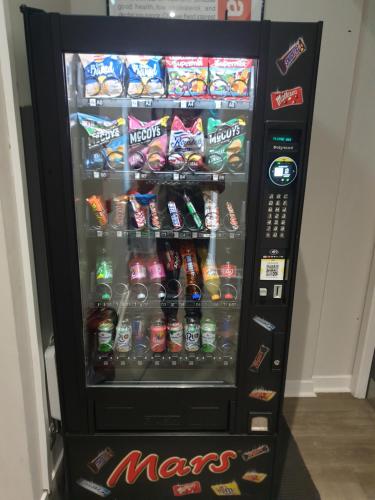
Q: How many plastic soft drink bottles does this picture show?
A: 7